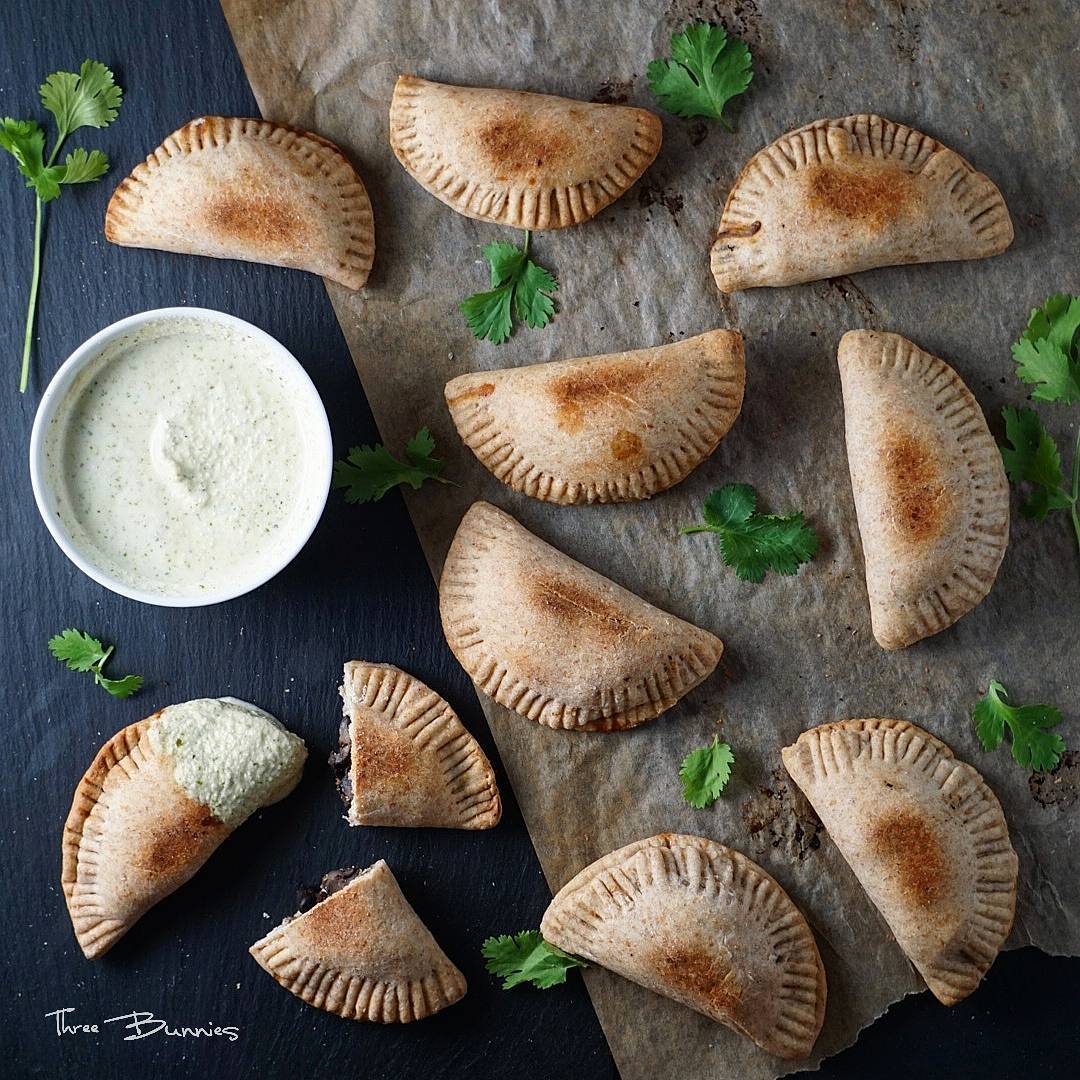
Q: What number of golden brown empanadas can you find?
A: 10